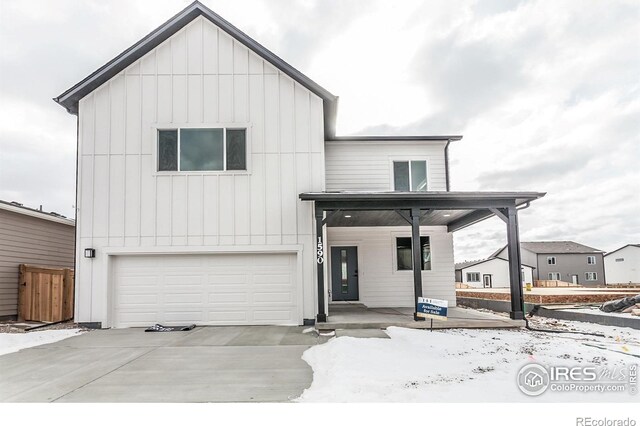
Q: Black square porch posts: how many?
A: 3